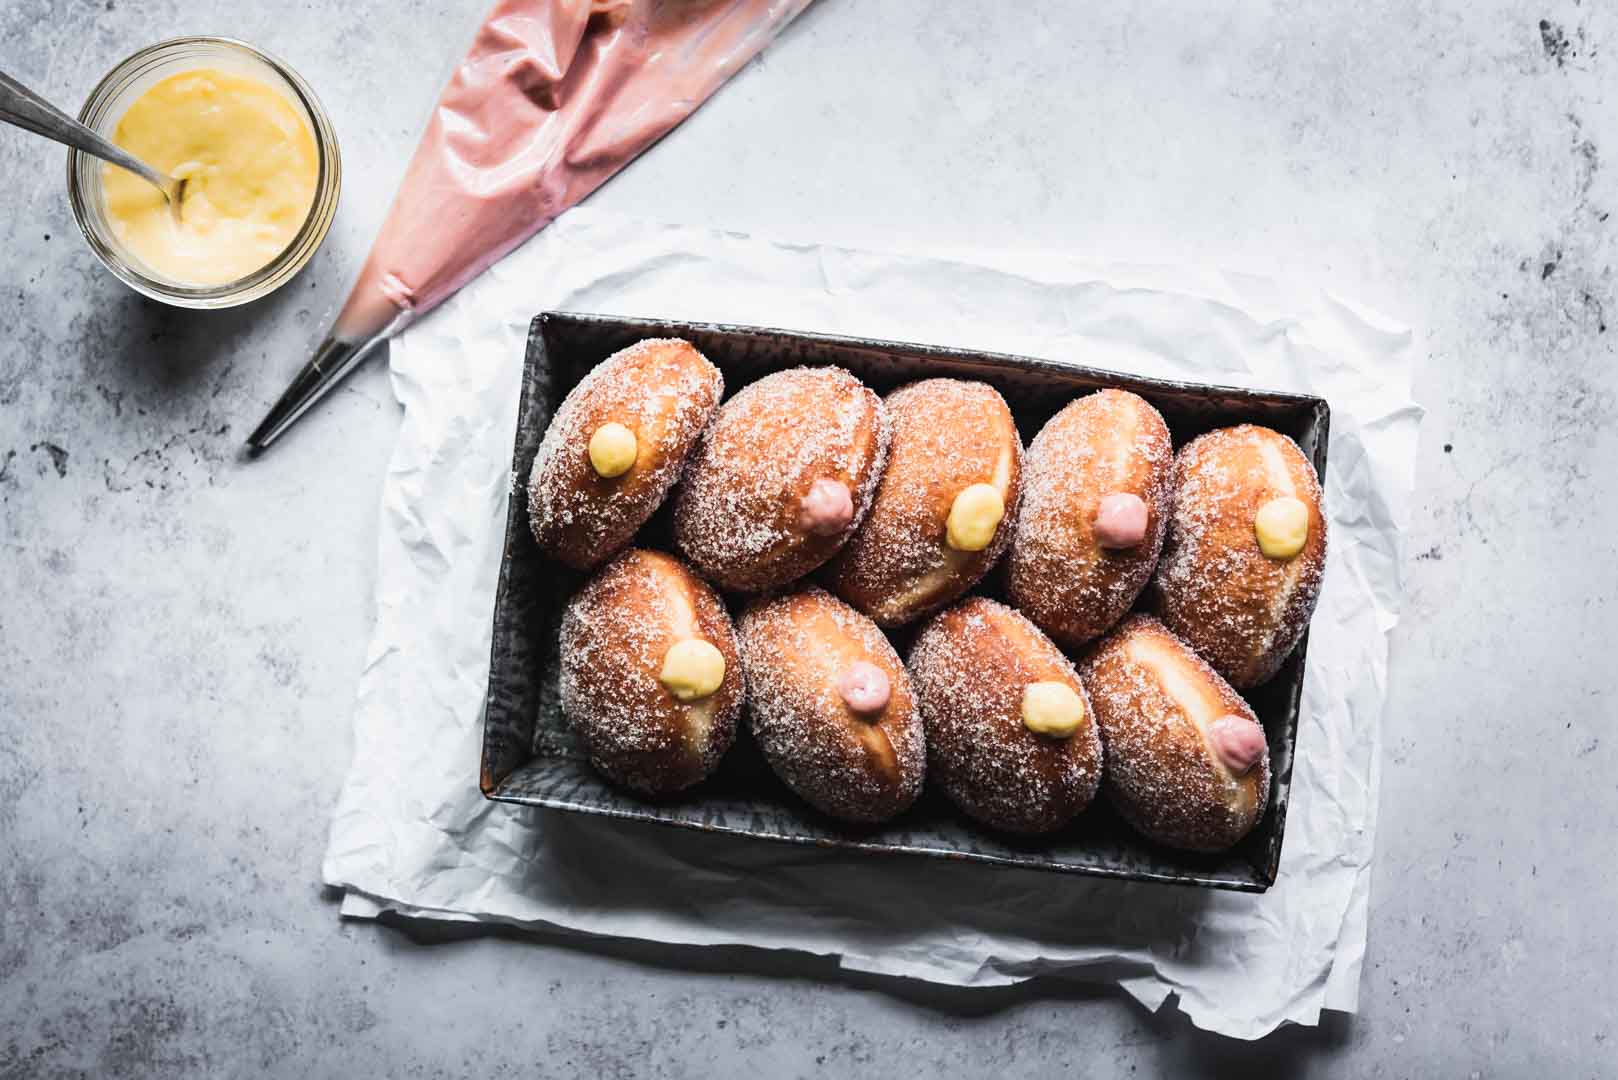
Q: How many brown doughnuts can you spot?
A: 9